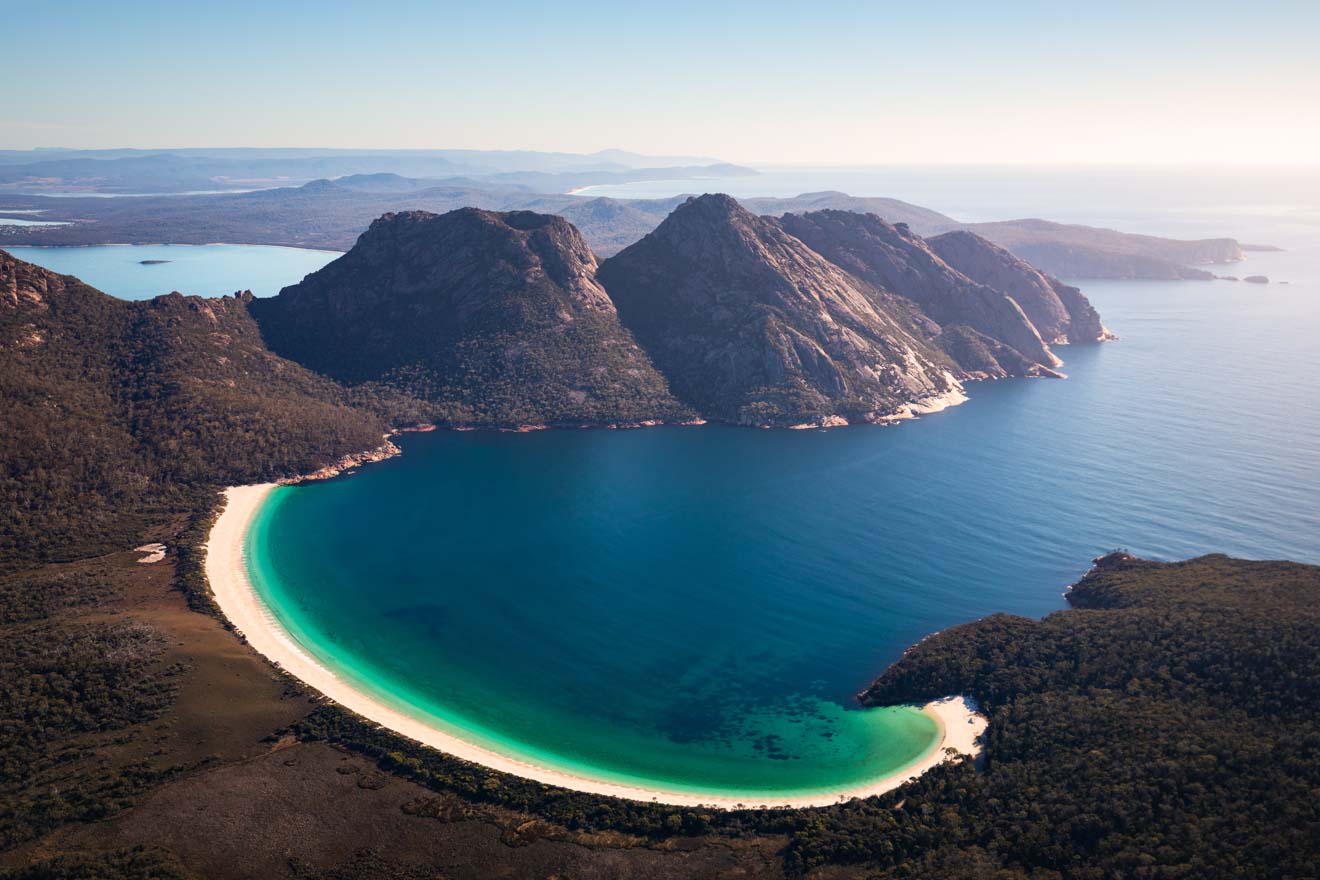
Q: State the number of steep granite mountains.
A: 4